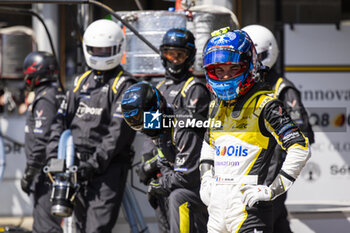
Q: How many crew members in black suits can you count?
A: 5